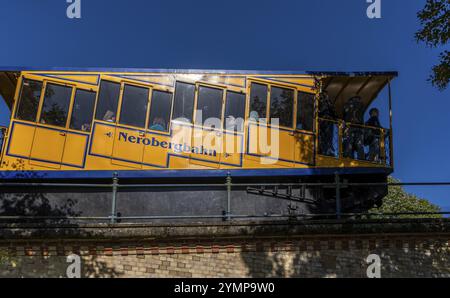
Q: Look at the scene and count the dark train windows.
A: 12